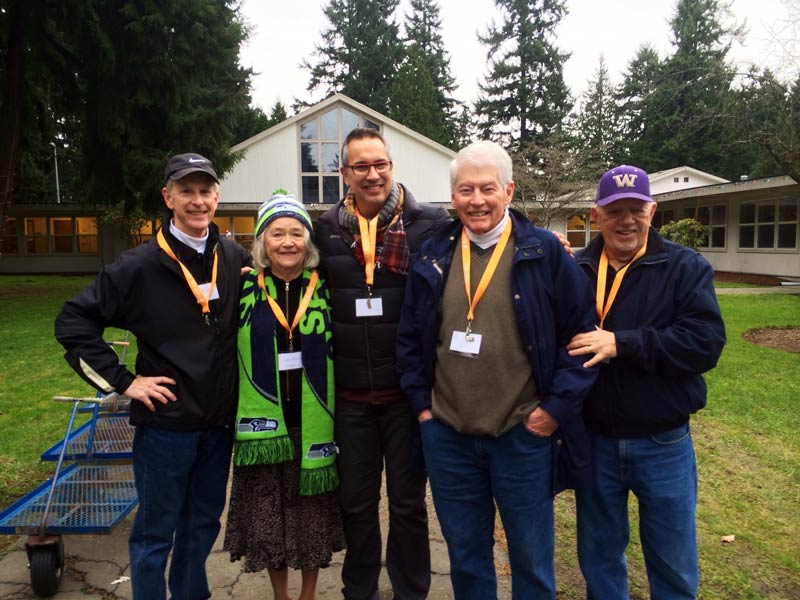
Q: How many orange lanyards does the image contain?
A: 5